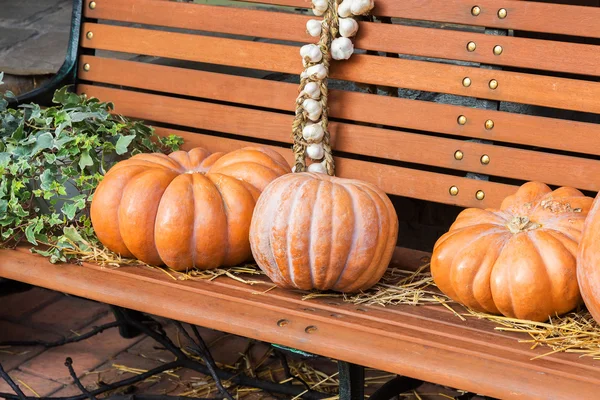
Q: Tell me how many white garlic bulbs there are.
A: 13